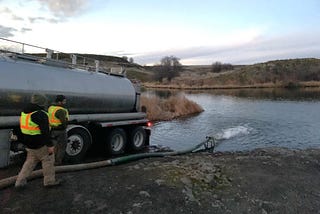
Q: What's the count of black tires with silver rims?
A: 3